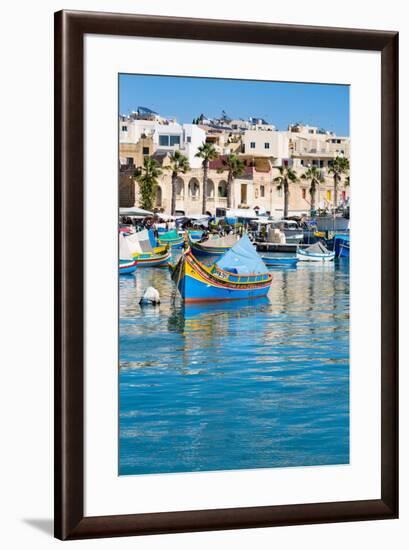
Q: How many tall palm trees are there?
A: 7